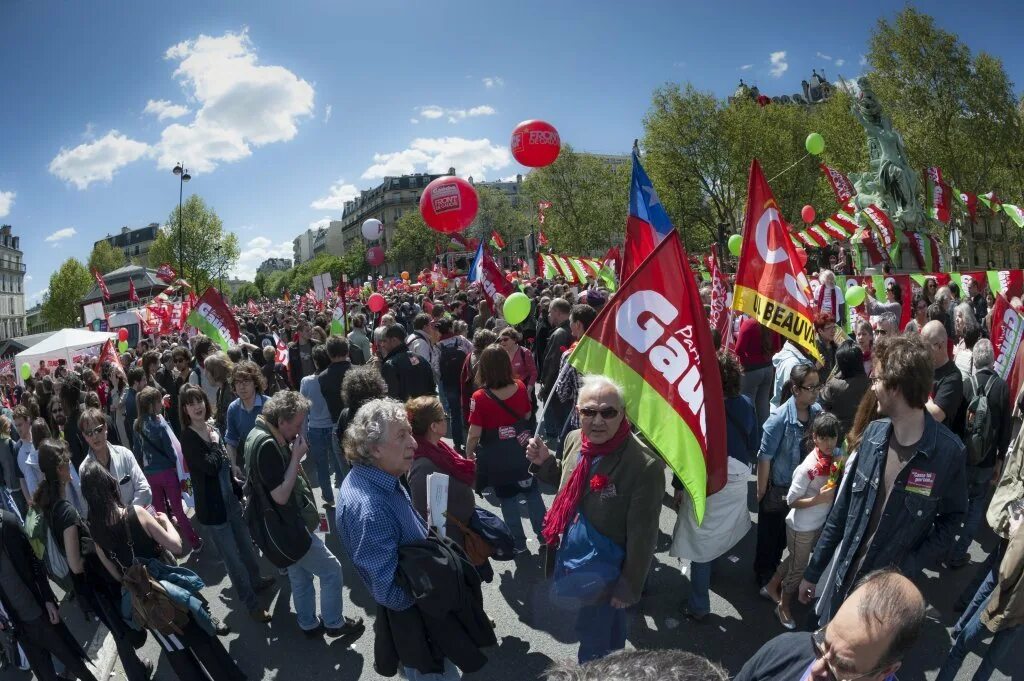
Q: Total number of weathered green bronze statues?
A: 1